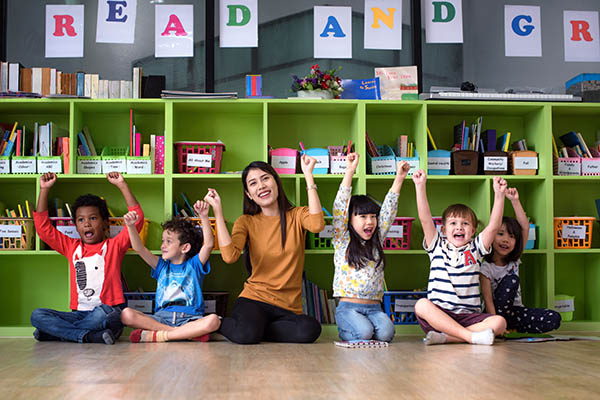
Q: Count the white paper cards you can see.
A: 9